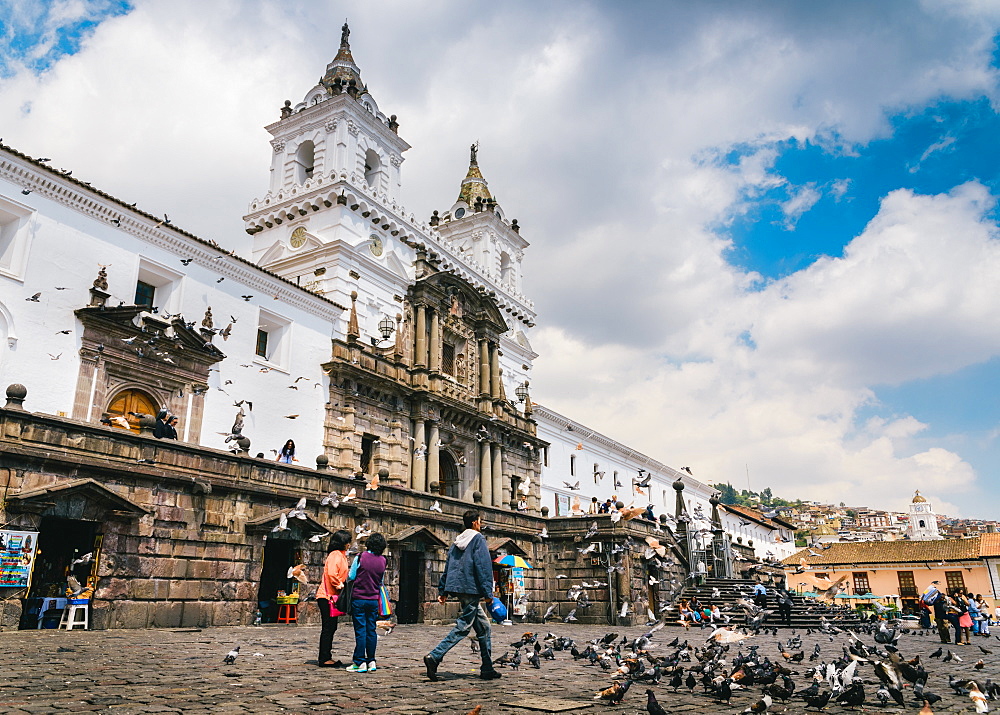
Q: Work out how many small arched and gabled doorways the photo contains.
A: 4